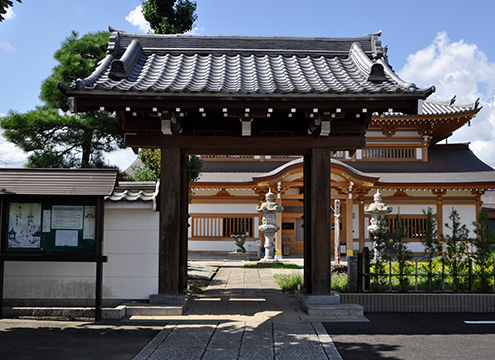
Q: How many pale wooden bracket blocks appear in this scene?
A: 3